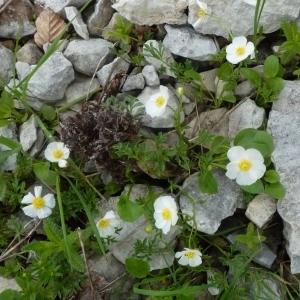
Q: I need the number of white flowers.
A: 9